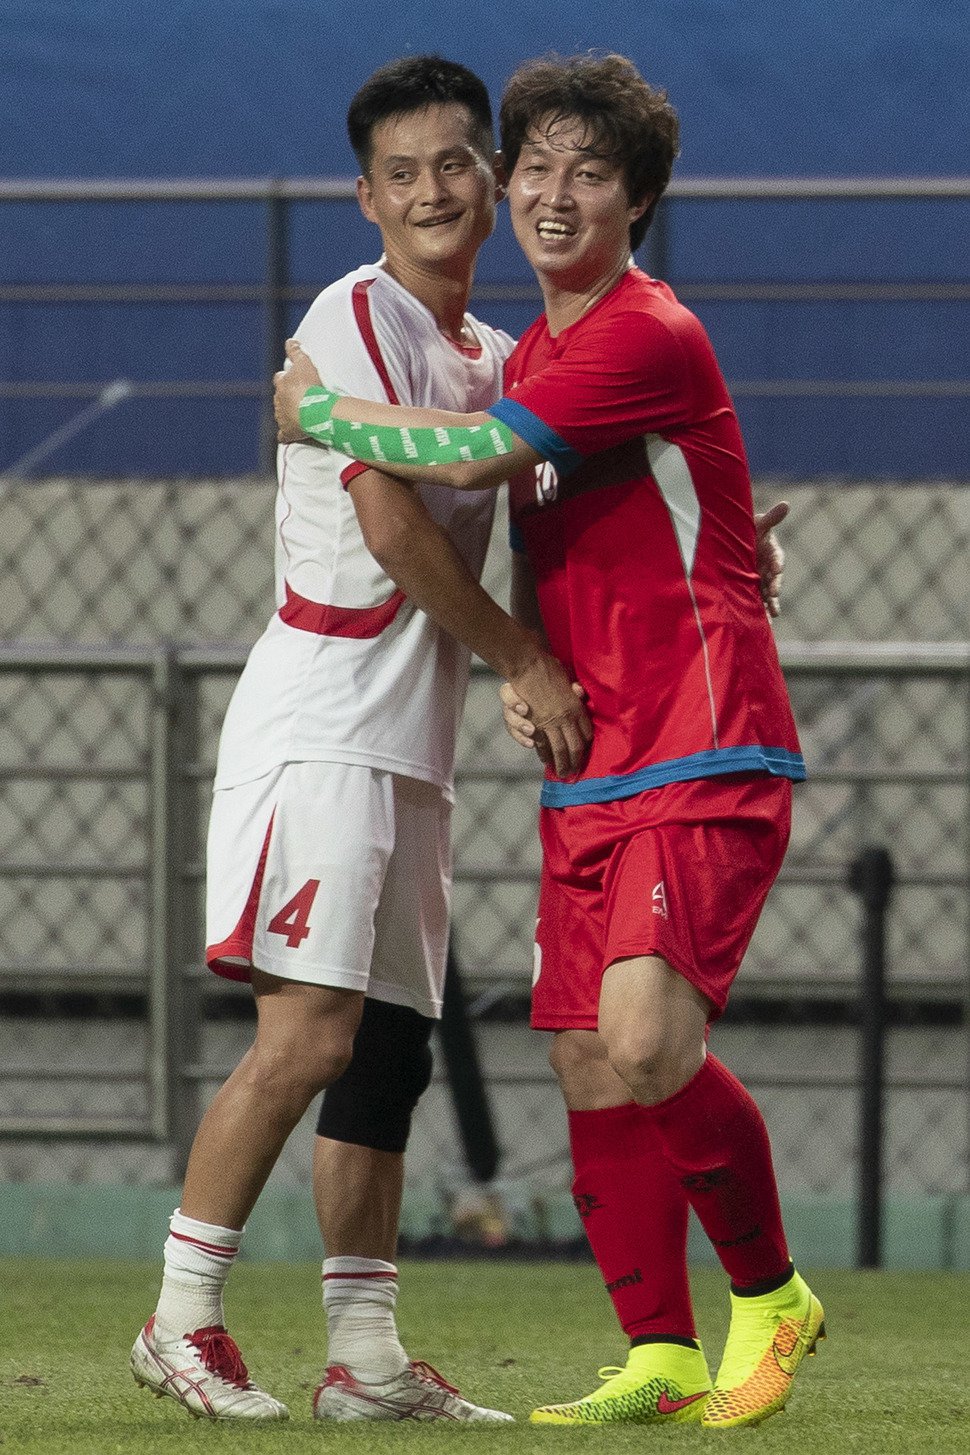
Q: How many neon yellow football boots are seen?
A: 2